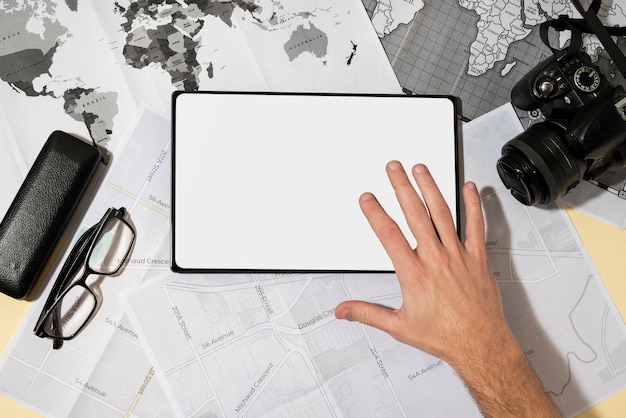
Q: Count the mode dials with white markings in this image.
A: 1